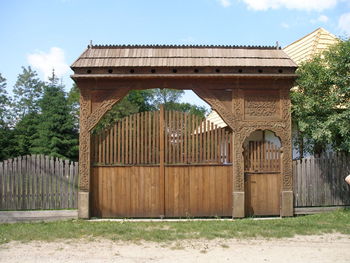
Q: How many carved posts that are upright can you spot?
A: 3